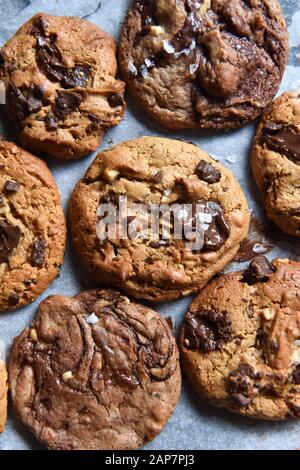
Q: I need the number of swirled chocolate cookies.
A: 2